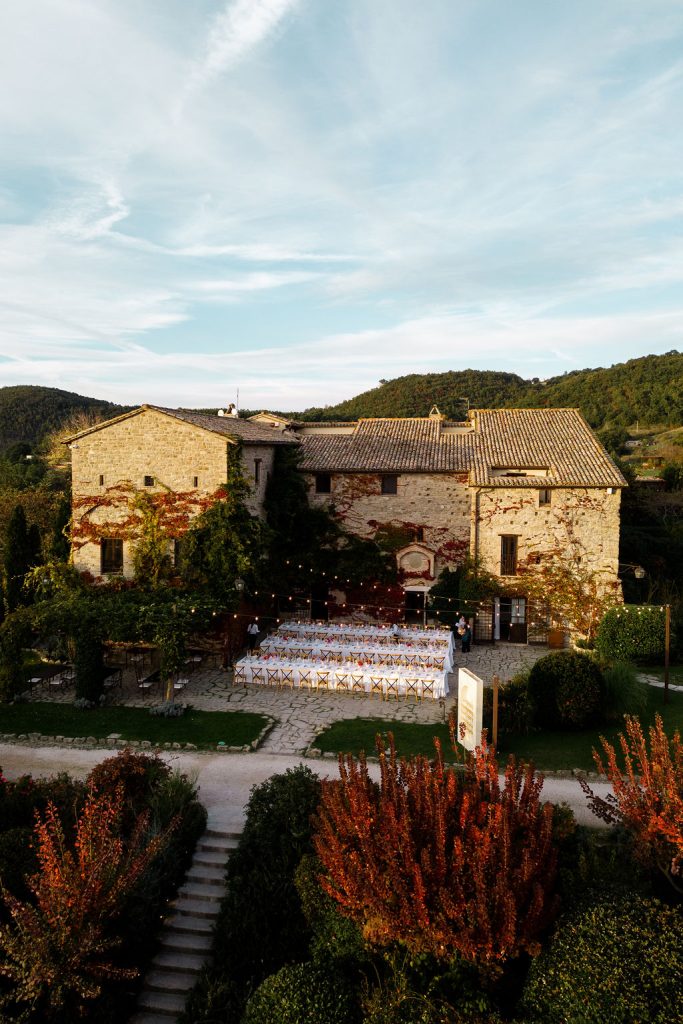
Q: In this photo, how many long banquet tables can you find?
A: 3